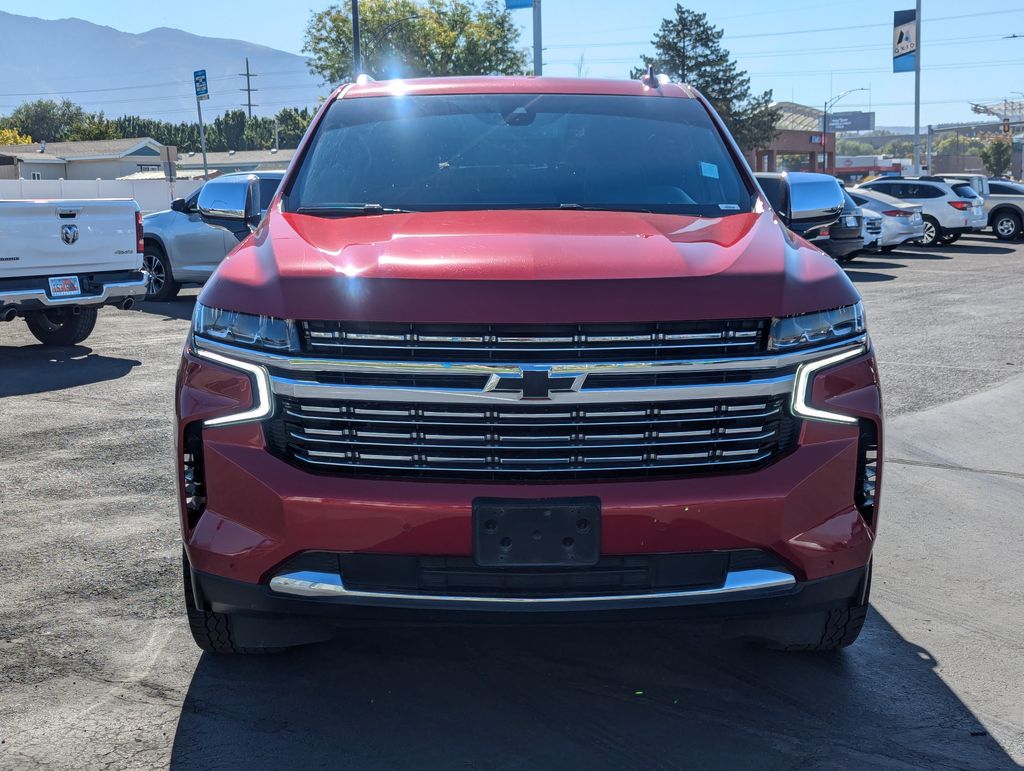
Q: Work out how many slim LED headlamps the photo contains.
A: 2